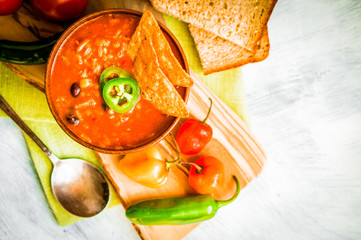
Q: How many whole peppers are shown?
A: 4